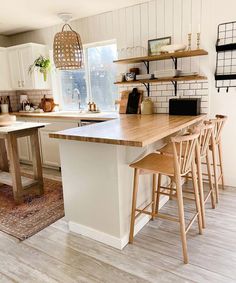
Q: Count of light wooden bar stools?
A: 3